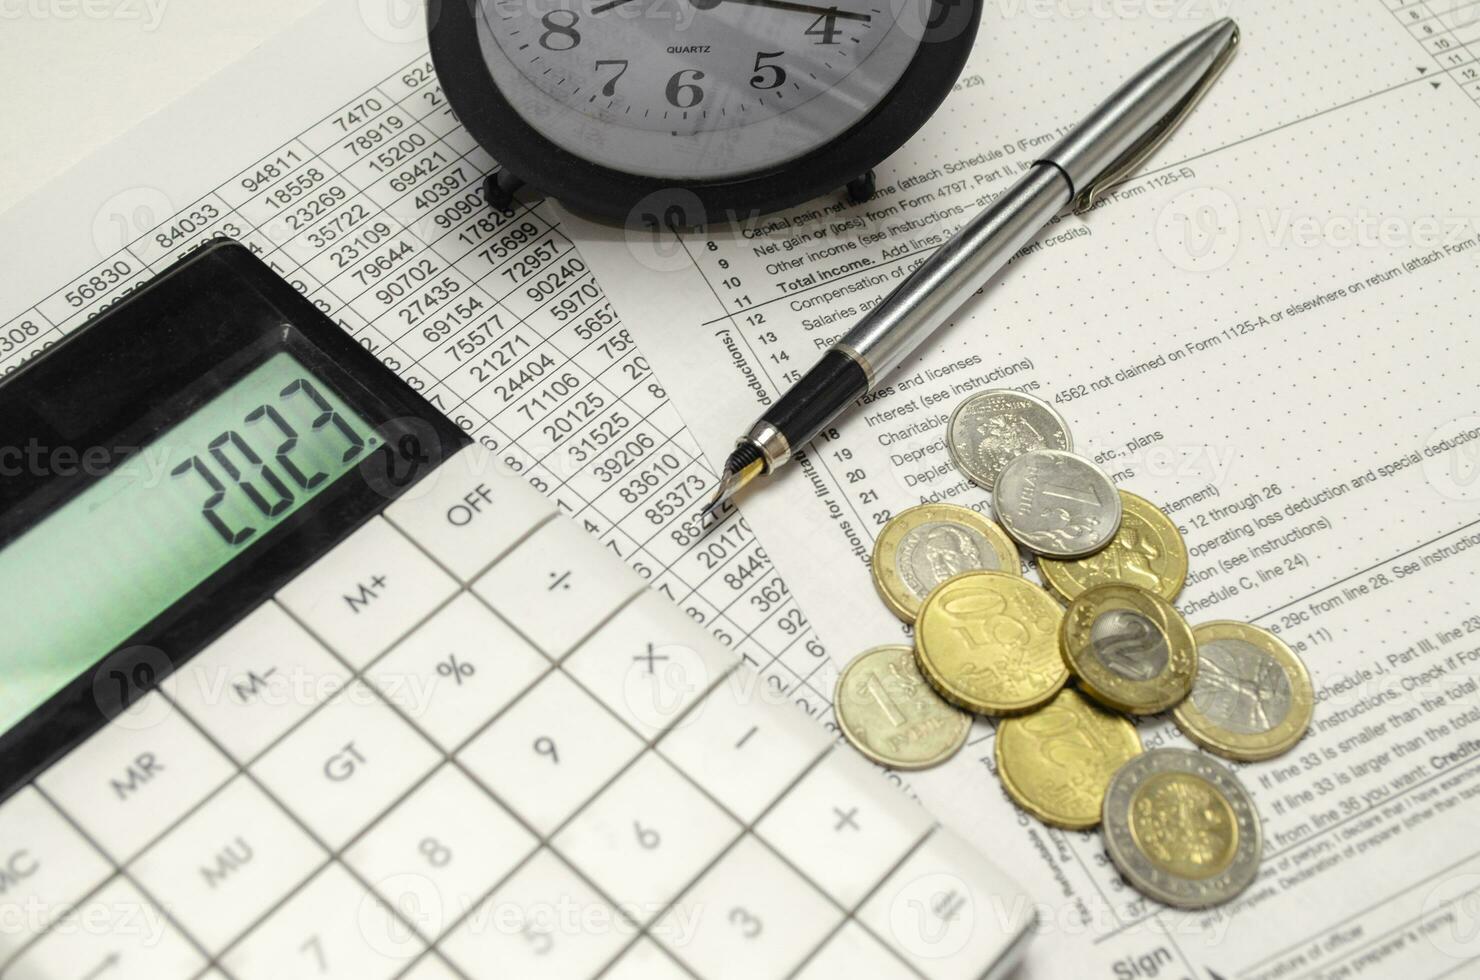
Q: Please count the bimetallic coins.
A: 4